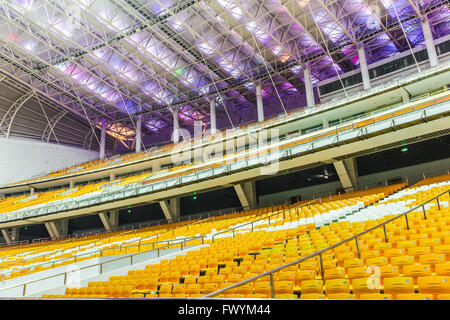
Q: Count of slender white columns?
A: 8